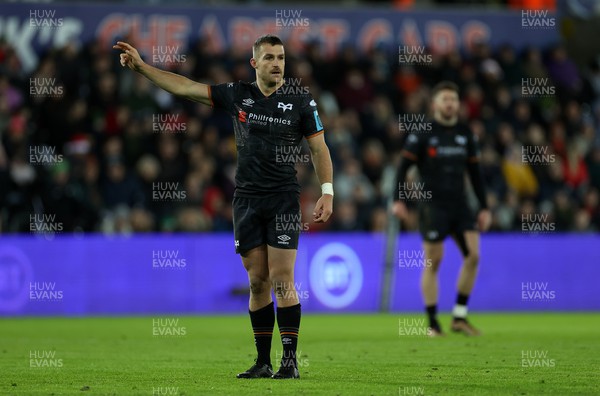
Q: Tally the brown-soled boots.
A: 2